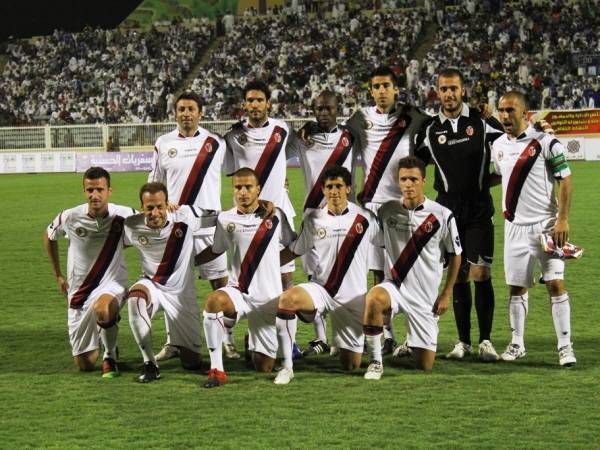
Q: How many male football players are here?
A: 11